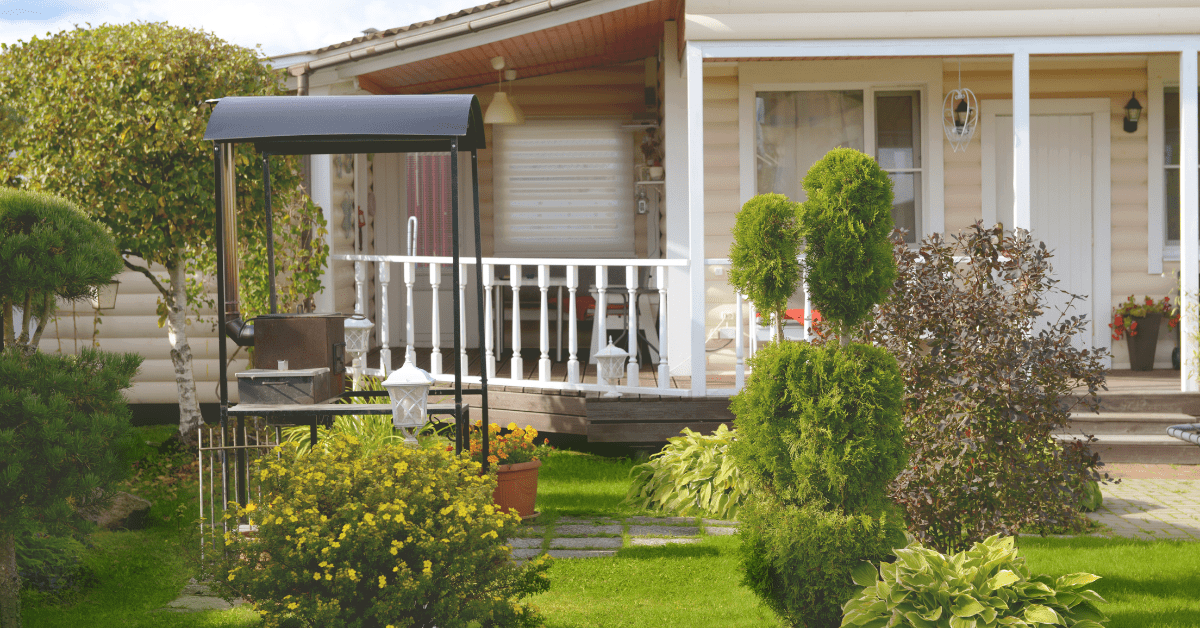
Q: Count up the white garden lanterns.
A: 3